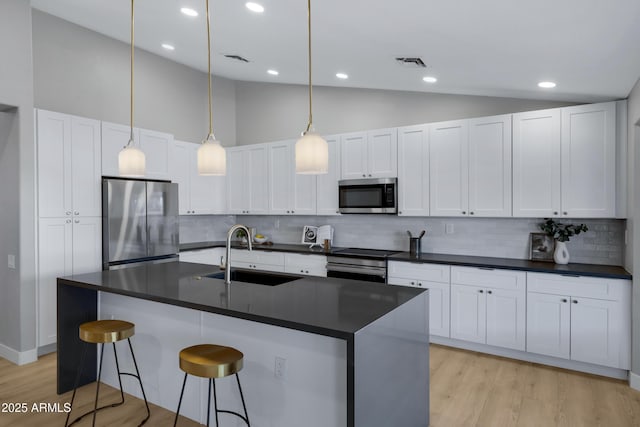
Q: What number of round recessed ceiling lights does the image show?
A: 7